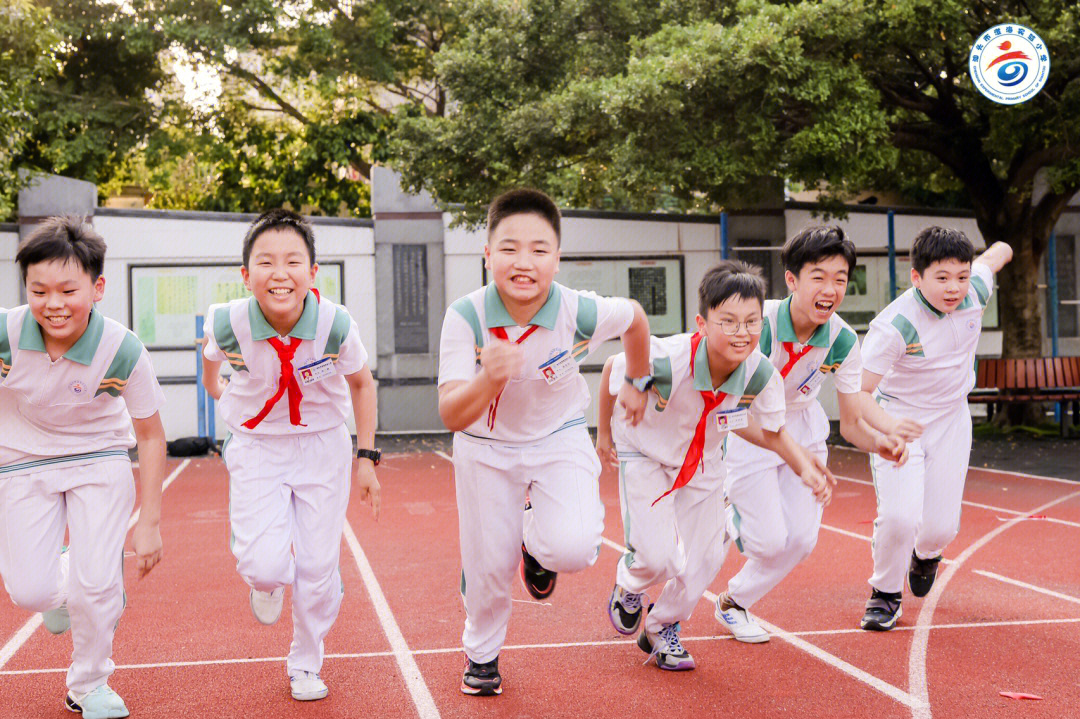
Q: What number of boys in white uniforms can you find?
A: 6